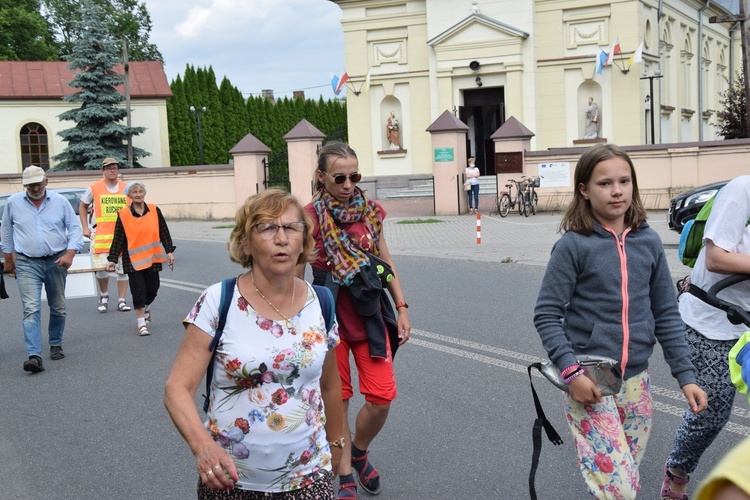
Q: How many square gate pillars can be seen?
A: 4